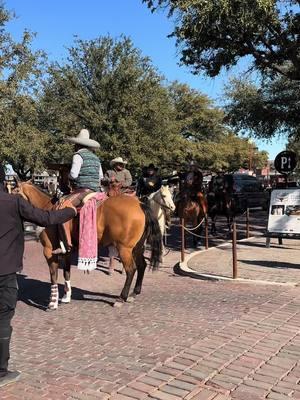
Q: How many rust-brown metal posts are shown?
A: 4